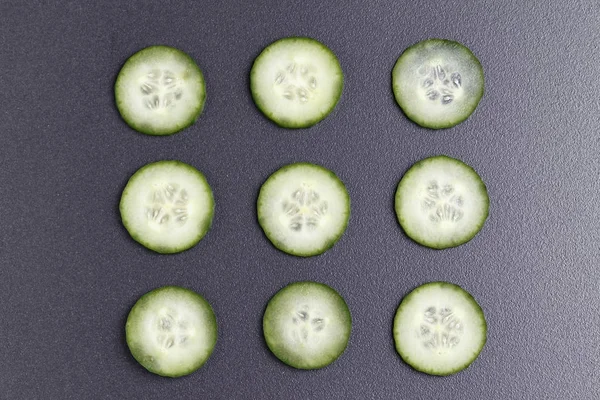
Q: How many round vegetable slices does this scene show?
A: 9